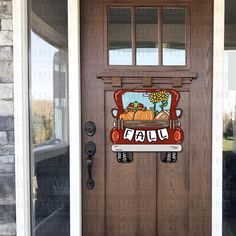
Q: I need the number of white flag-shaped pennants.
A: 4